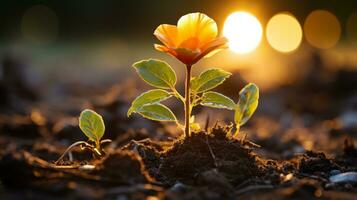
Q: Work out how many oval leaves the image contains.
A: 7